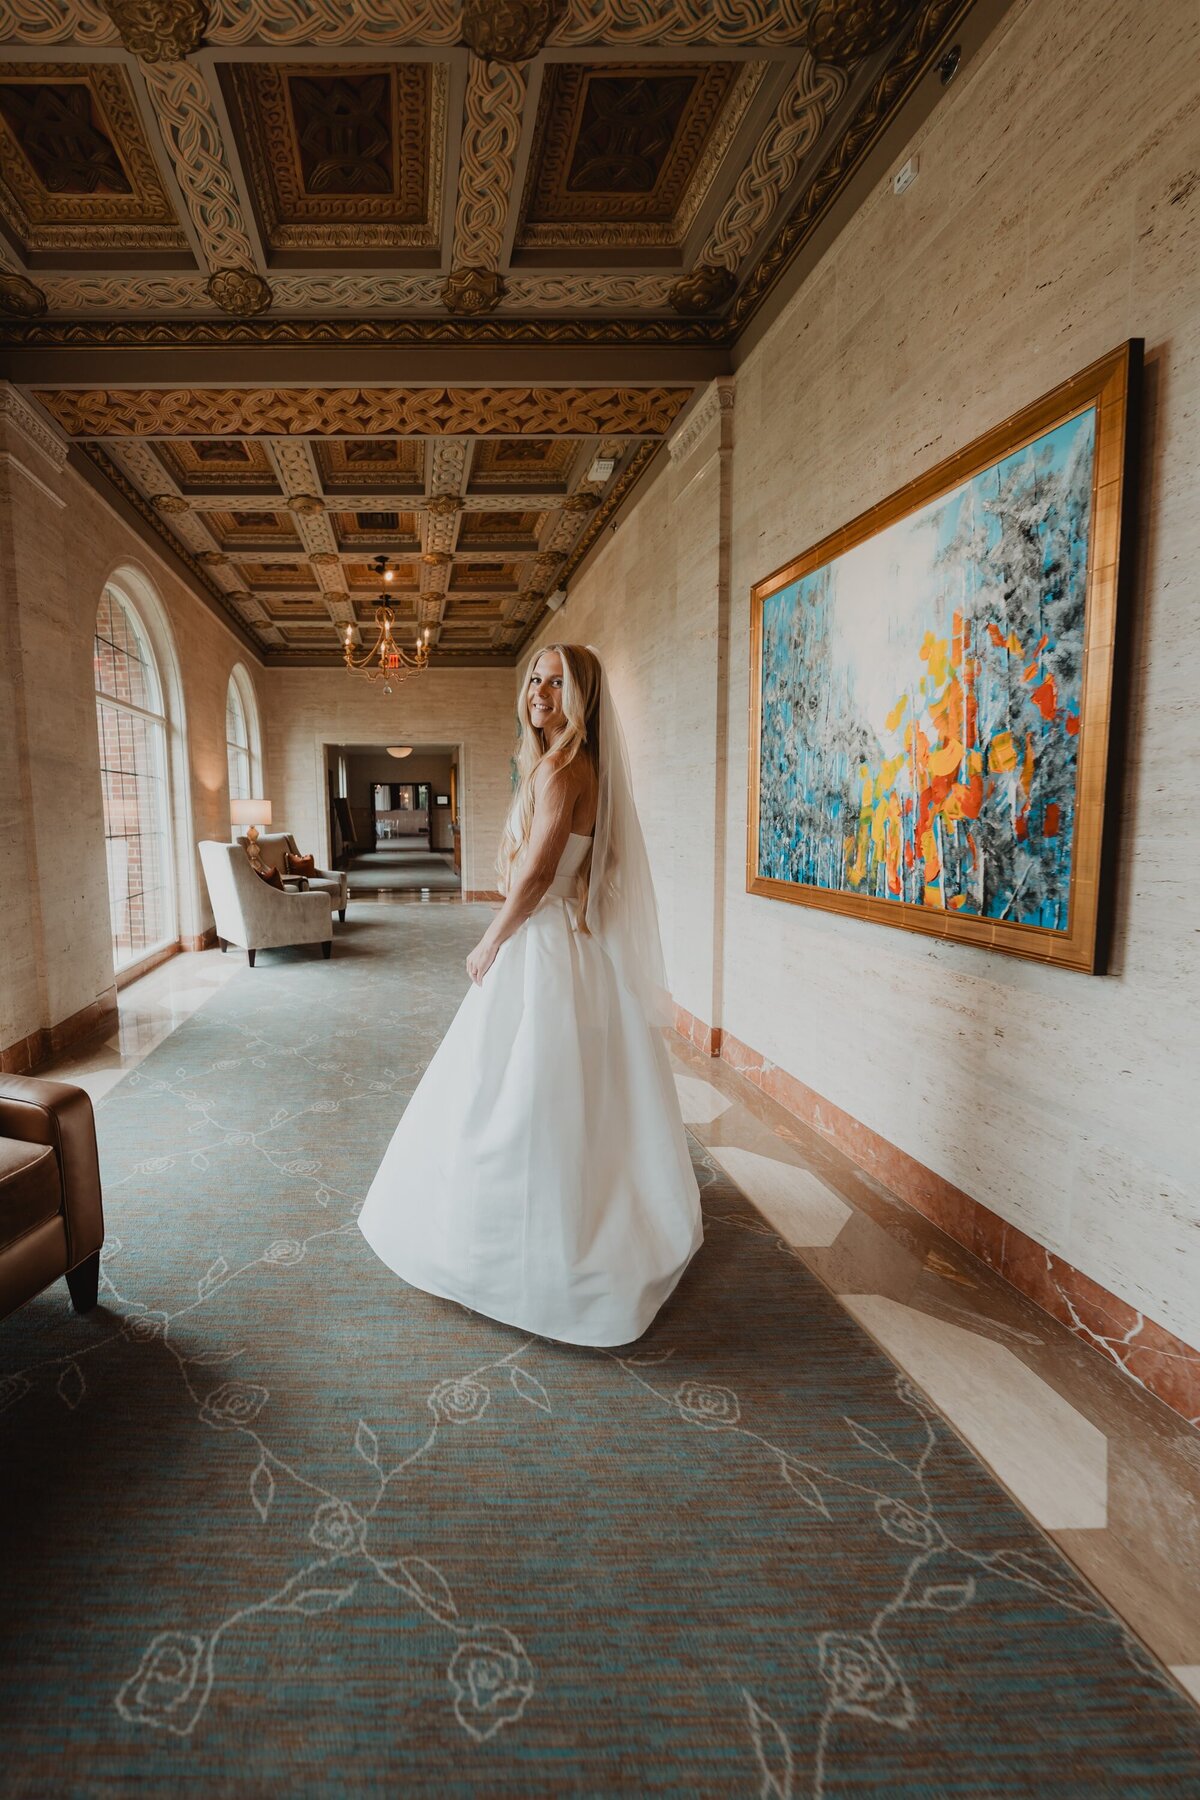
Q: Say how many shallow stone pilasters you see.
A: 2